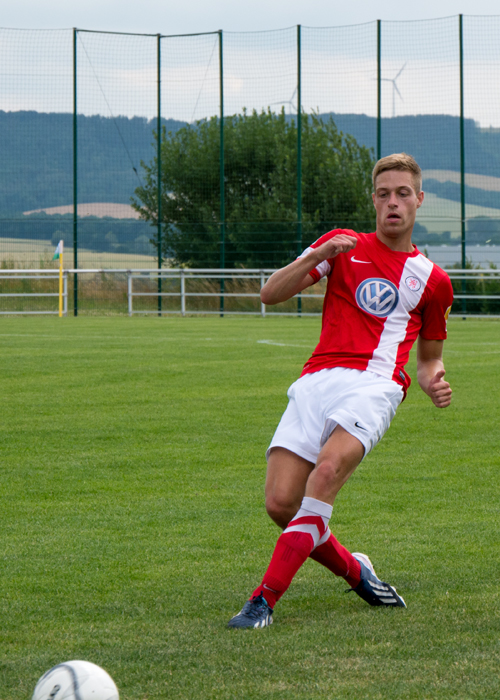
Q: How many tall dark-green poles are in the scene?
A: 6